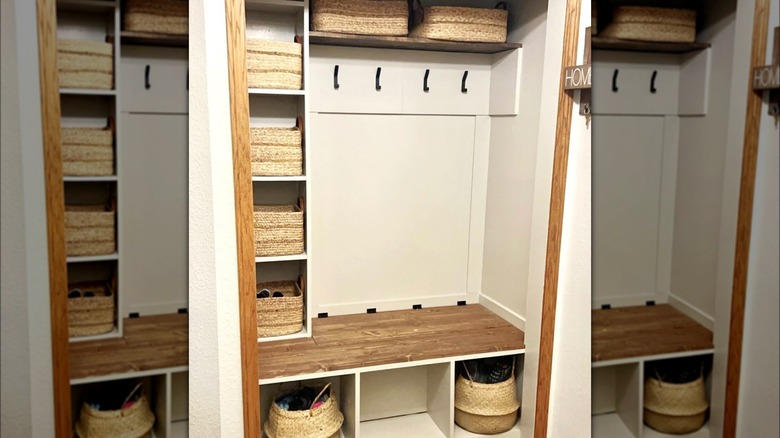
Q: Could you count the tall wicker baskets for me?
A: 2